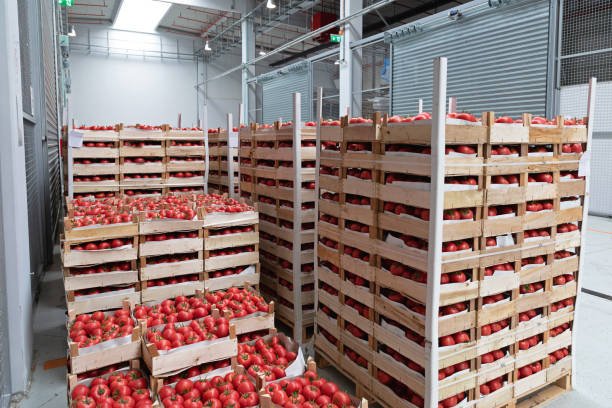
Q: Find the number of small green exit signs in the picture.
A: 2